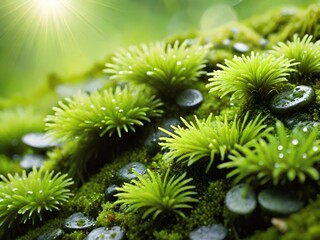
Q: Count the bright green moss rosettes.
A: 8